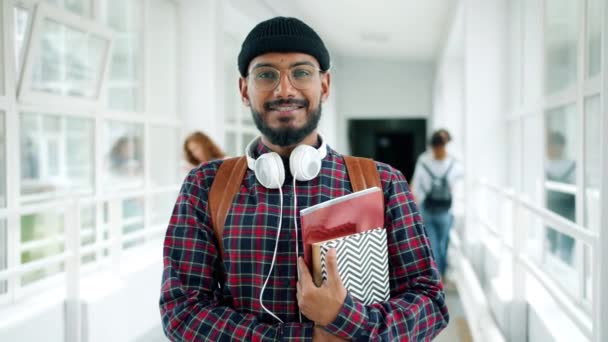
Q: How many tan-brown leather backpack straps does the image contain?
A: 2